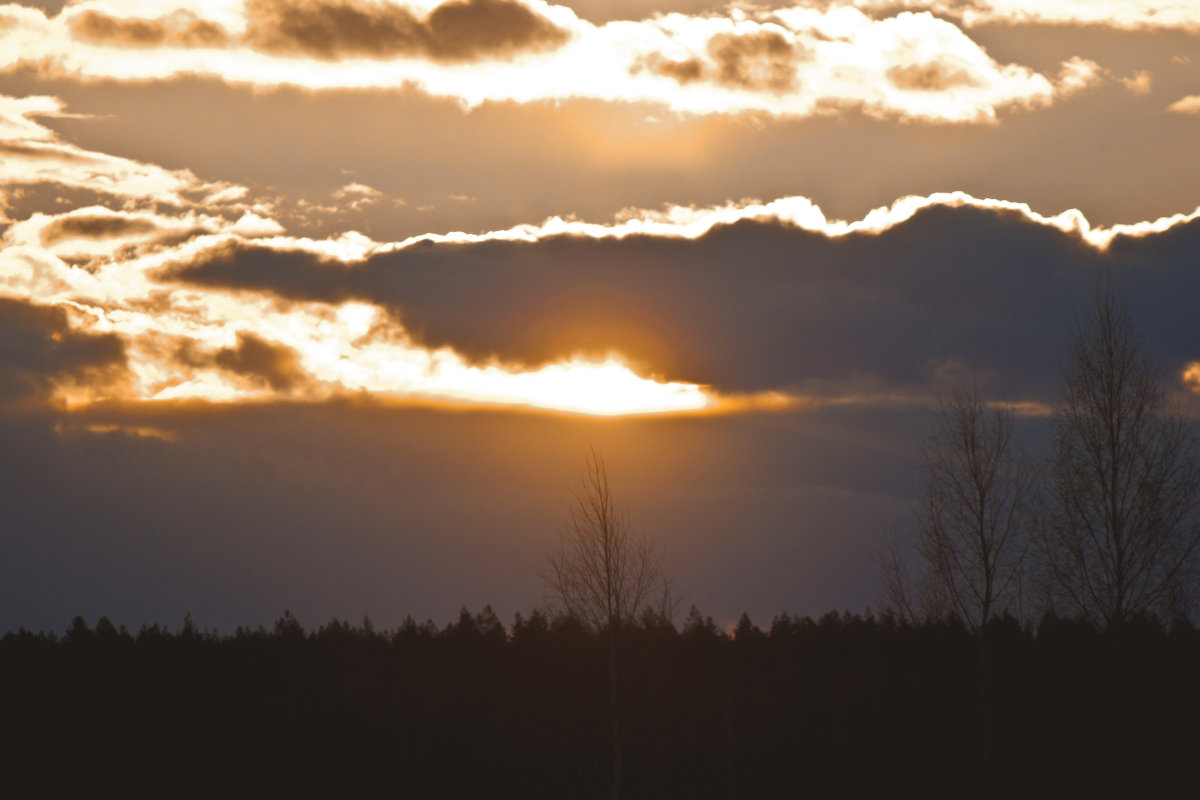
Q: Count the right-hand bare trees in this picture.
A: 2